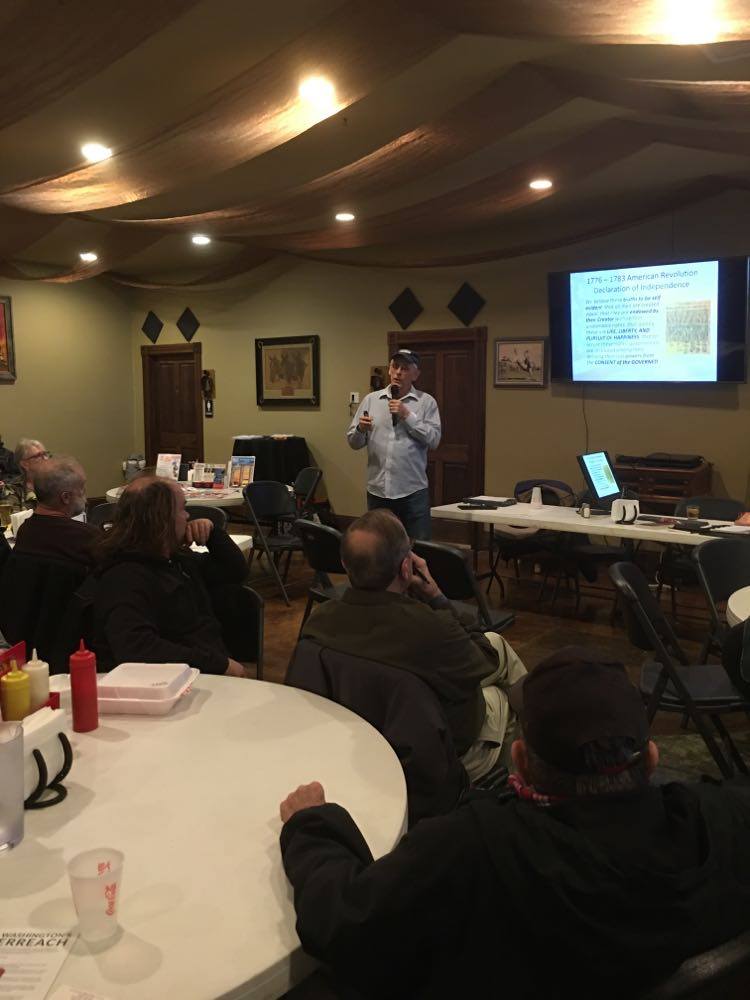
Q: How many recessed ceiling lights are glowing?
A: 7